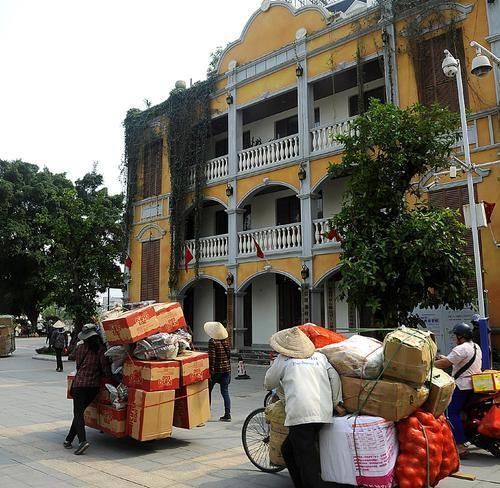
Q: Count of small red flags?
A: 5